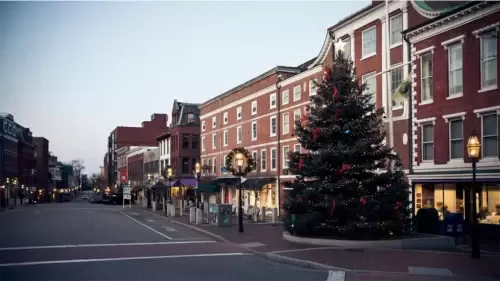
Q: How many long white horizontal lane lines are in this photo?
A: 2